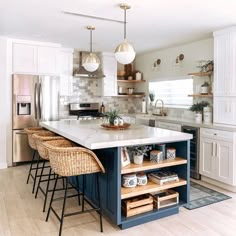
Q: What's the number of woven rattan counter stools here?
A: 3